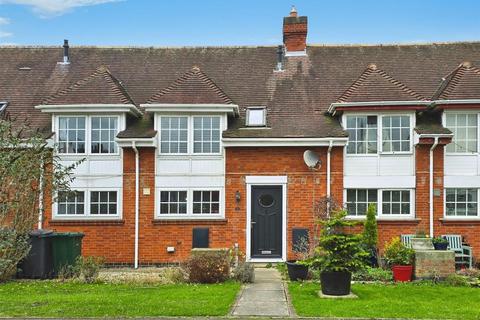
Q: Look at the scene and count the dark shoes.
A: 0